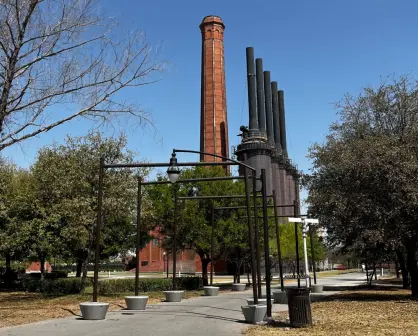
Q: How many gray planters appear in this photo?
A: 9